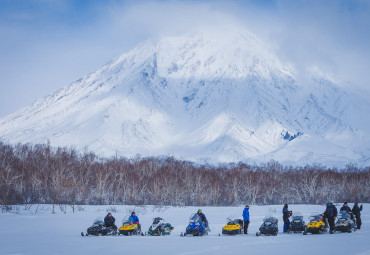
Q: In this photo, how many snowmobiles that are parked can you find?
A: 9